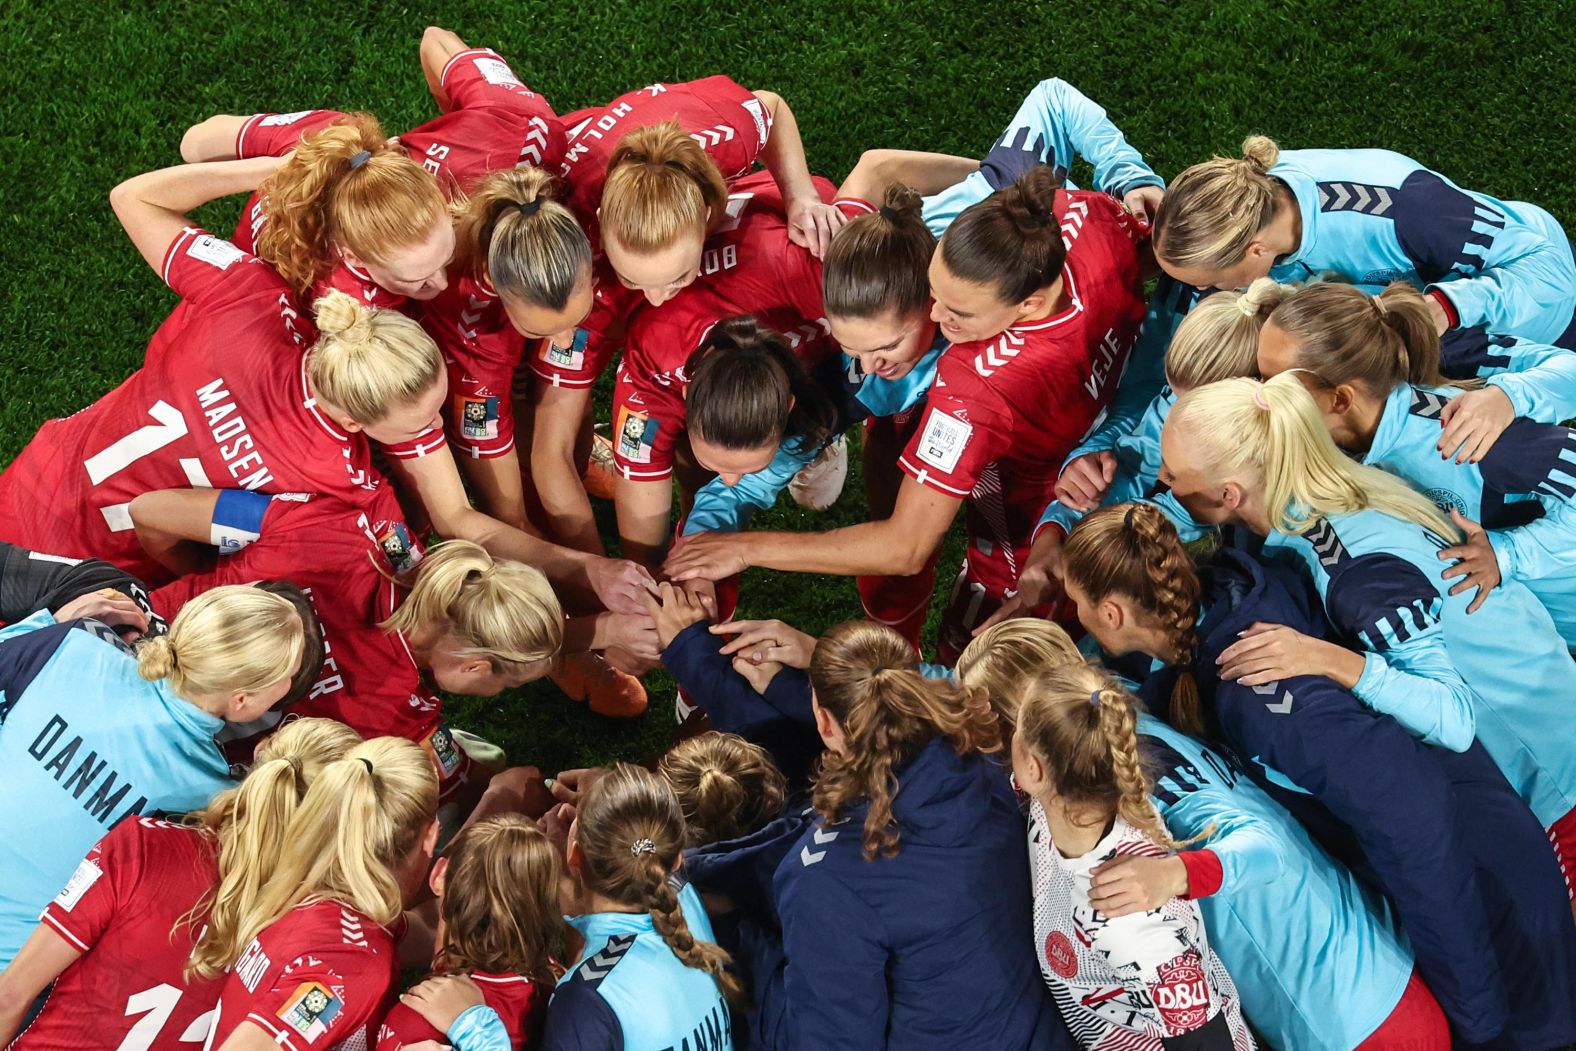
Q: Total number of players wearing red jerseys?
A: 10